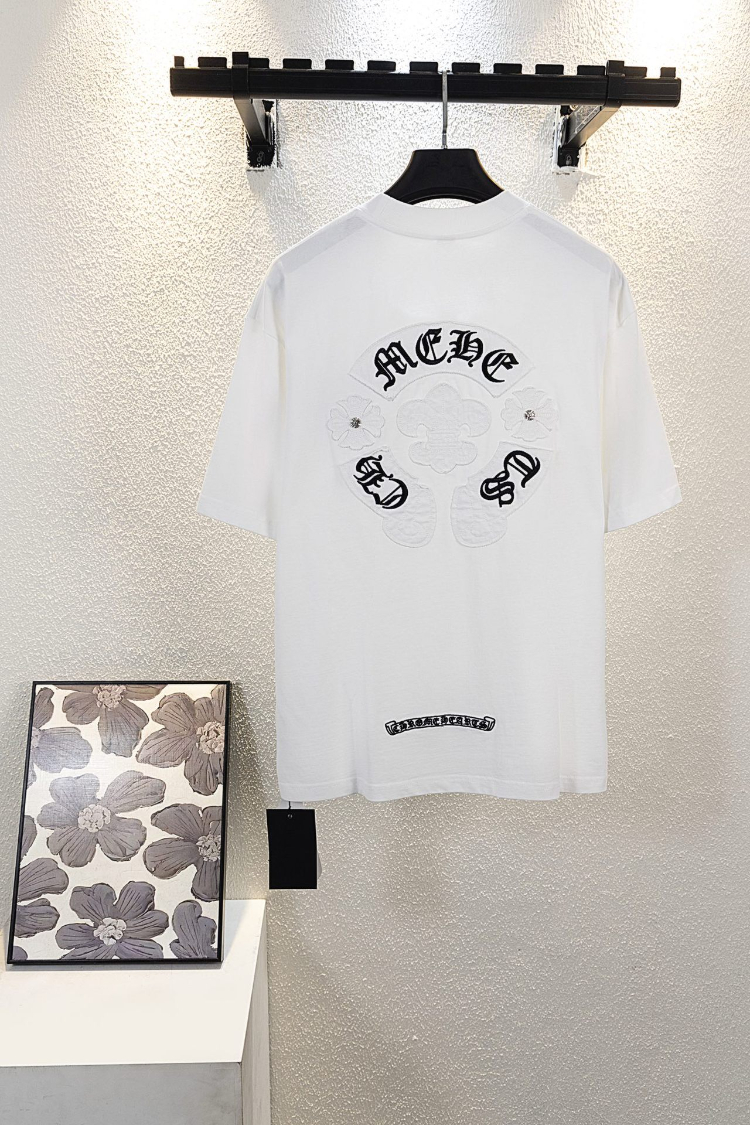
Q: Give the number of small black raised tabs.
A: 13